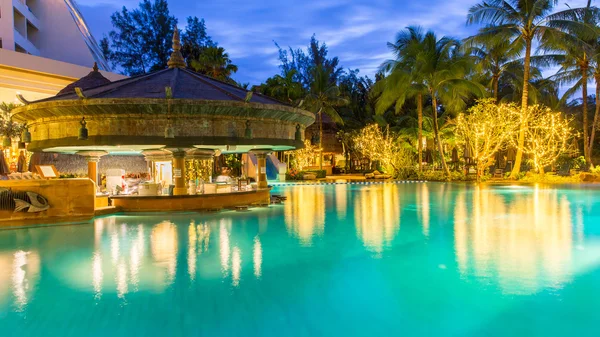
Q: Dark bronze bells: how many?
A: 5